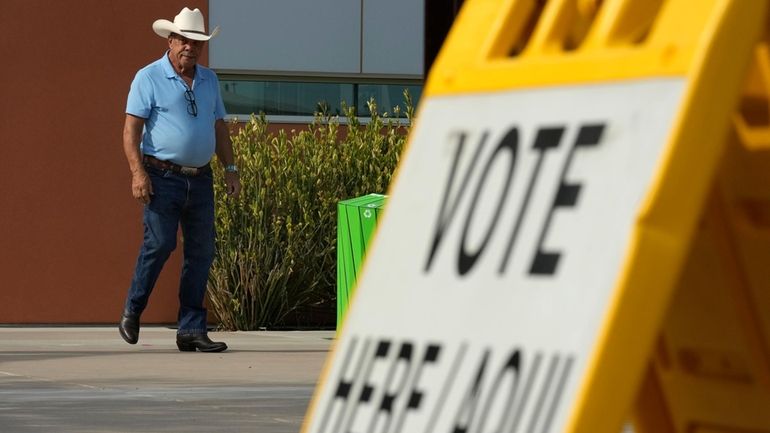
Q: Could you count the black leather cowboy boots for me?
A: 2